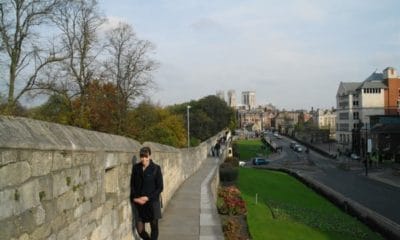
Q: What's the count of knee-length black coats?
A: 1